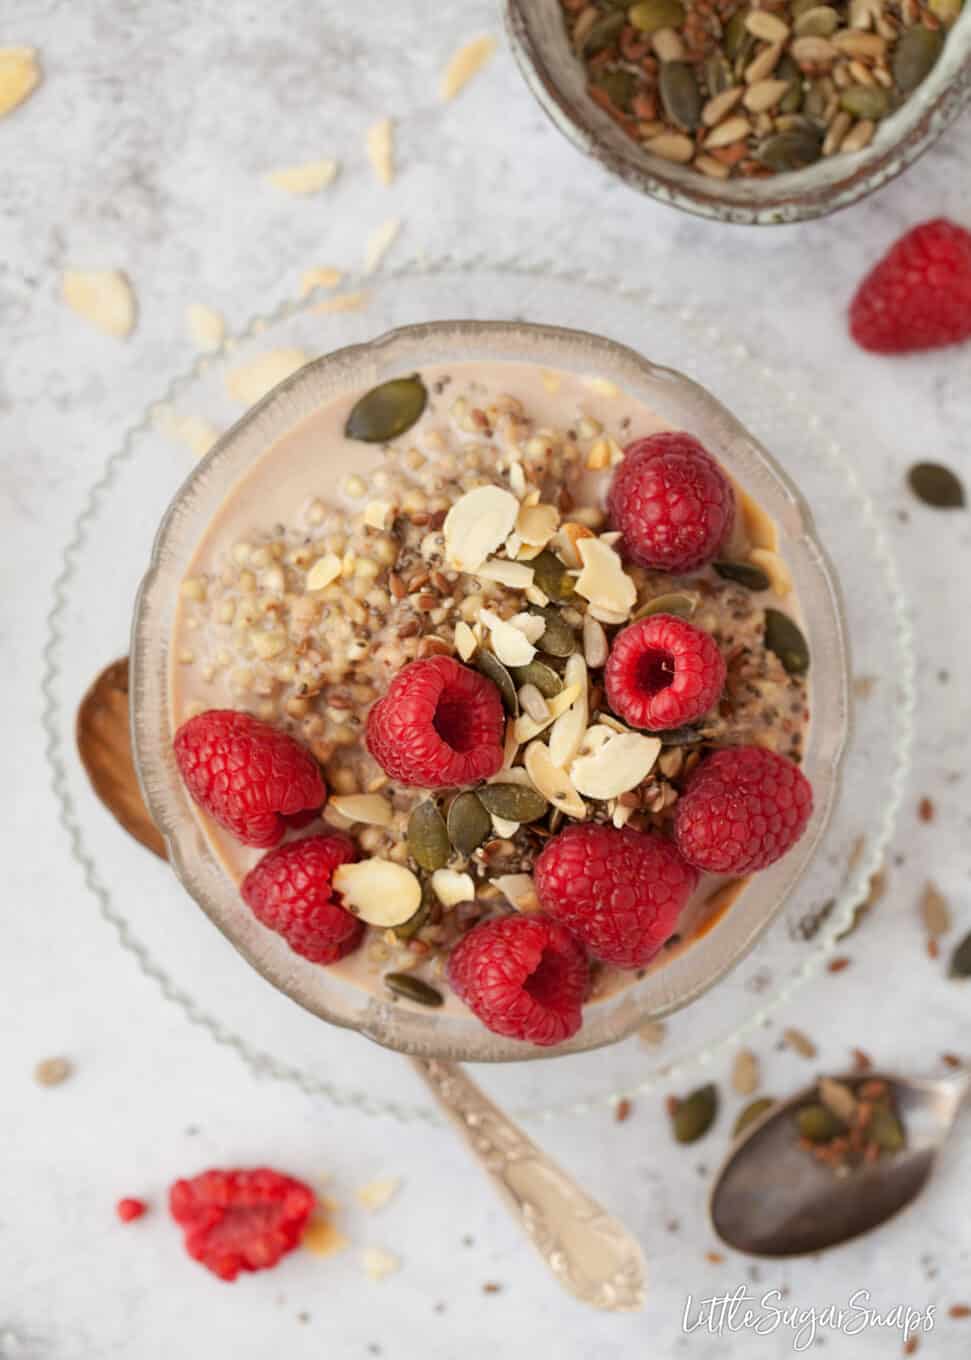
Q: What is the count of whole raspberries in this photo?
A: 9